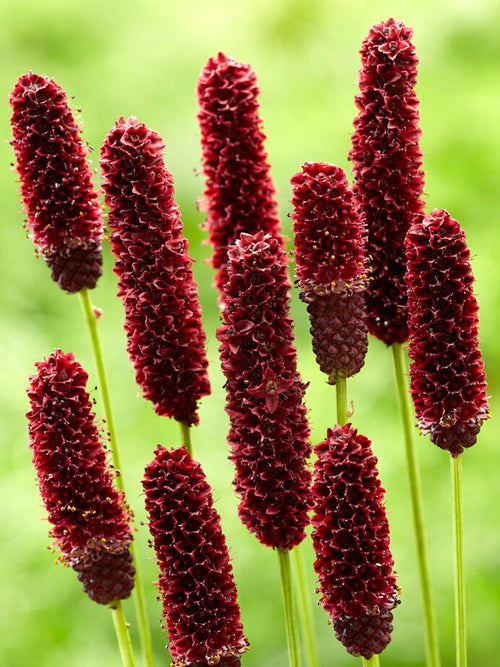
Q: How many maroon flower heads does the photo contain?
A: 10